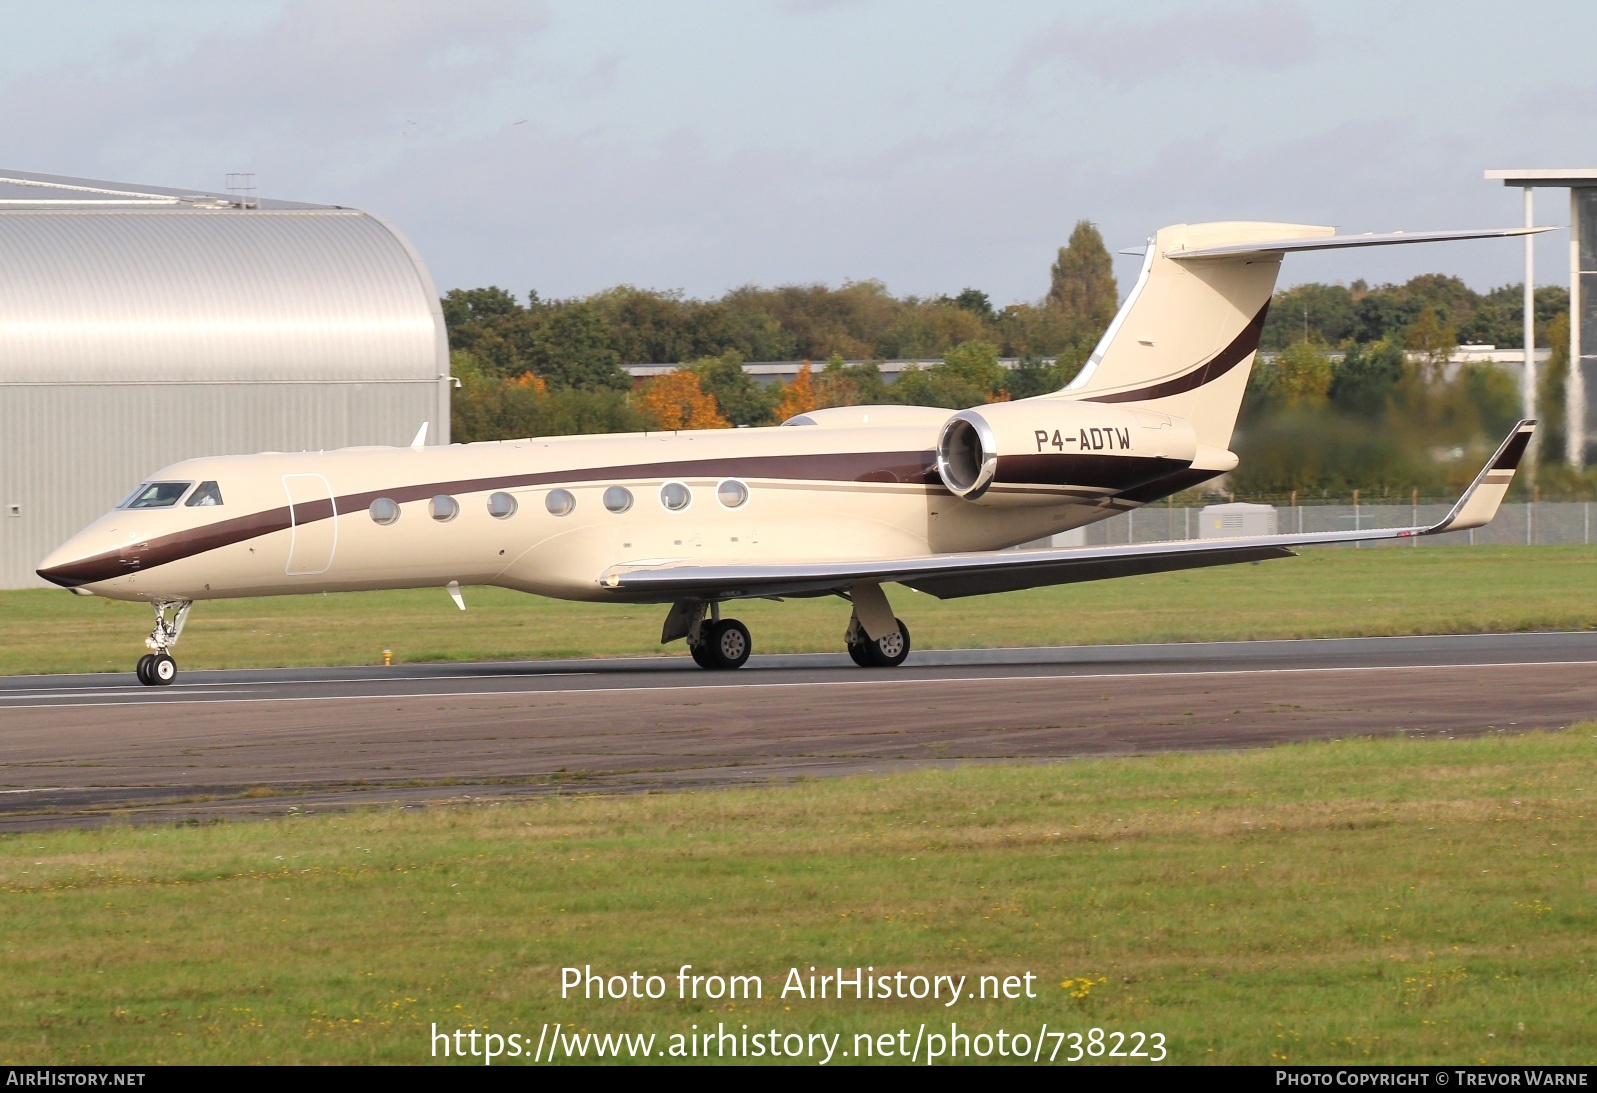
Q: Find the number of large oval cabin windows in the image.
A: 7